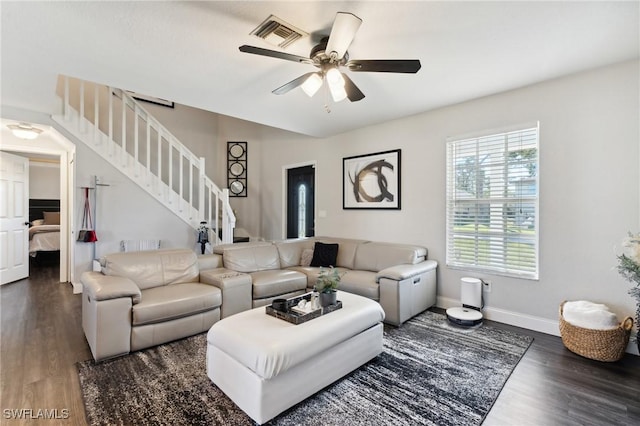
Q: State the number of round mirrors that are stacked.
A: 3